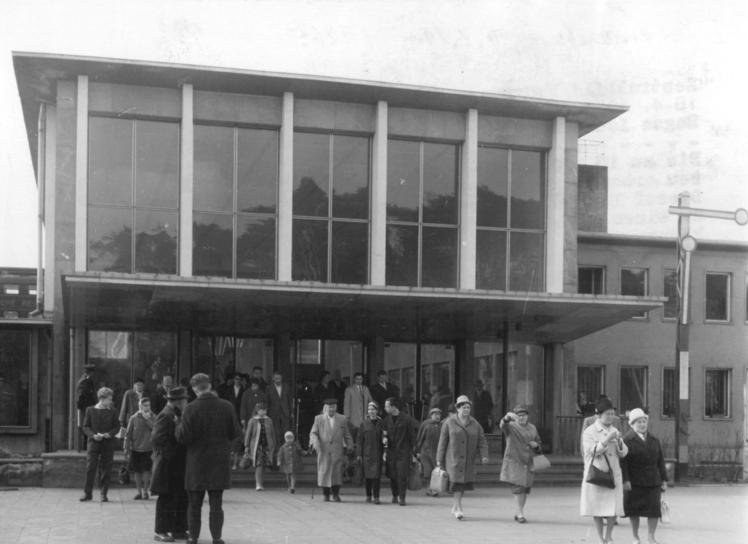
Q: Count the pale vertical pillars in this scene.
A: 6